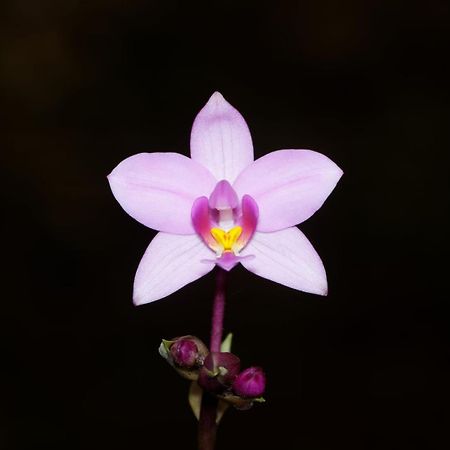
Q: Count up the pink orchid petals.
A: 5